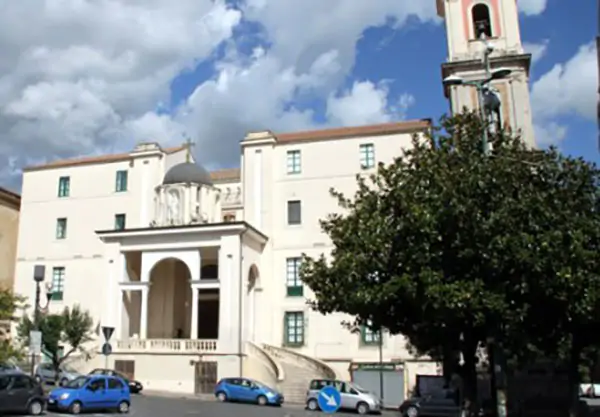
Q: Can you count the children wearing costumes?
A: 0